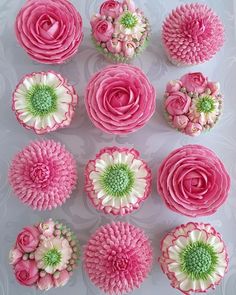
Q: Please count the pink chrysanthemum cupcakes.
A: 3